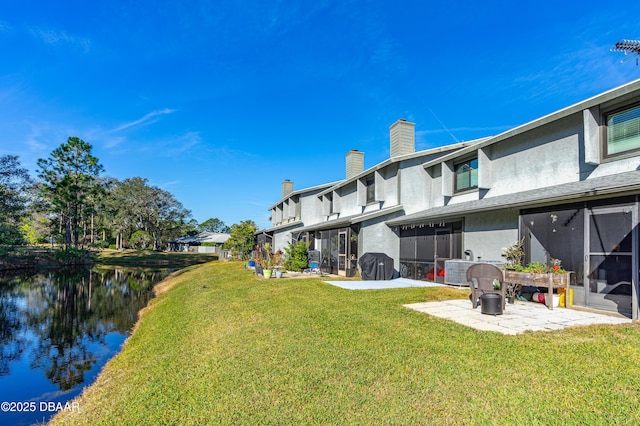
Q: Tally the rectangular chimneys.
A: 3